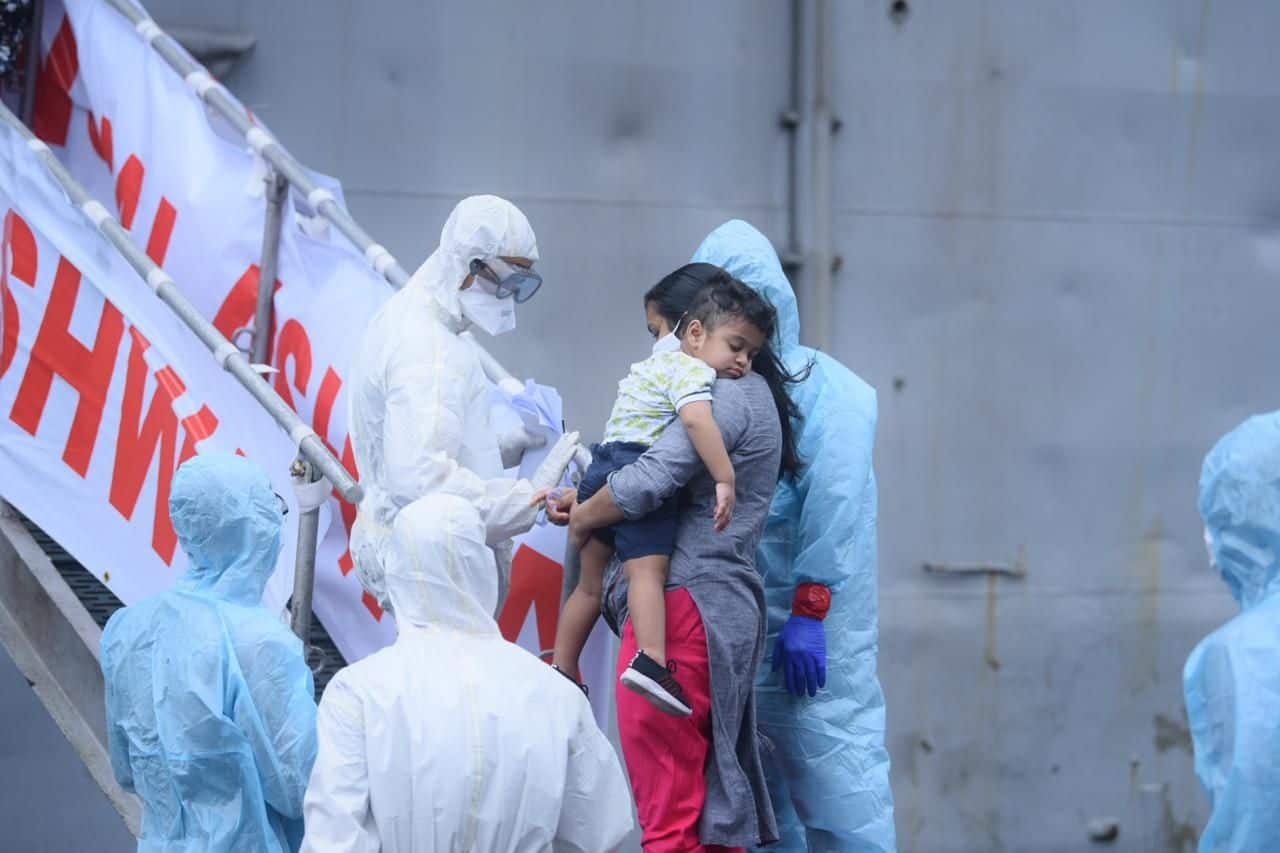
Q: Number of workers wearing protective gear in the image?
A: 5